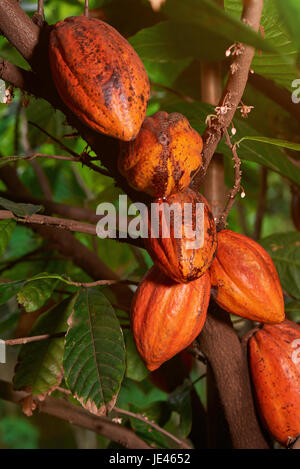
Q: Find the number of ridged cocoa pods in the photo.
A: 6